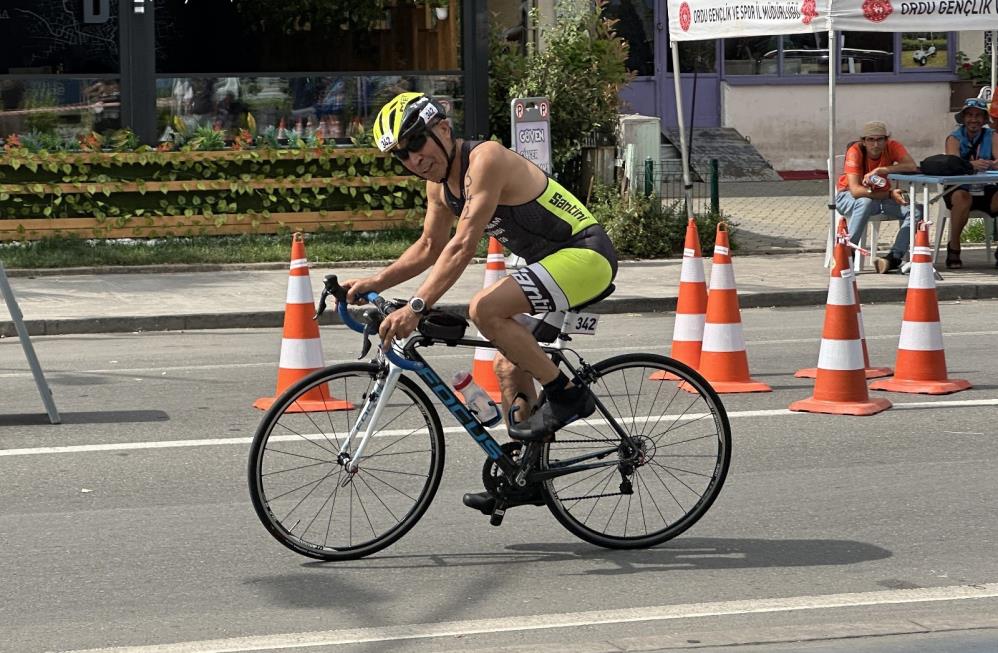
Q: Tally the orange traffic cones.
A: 7